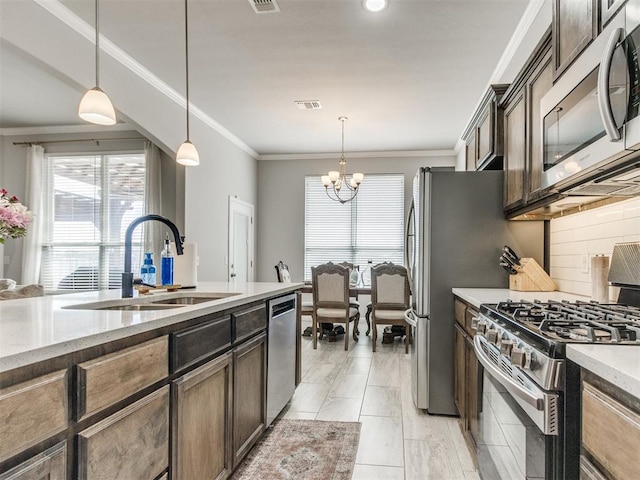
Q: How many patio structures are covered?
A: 1